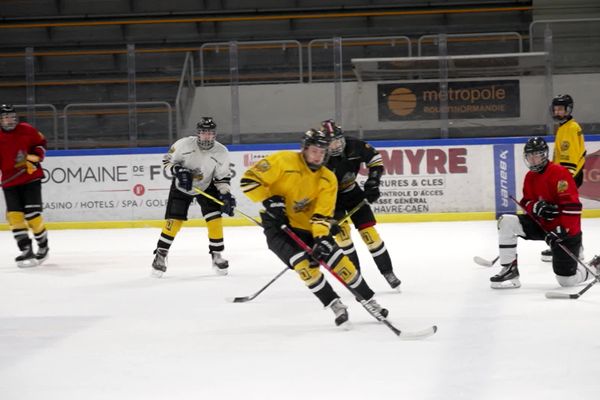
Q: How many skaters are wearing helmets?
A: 6